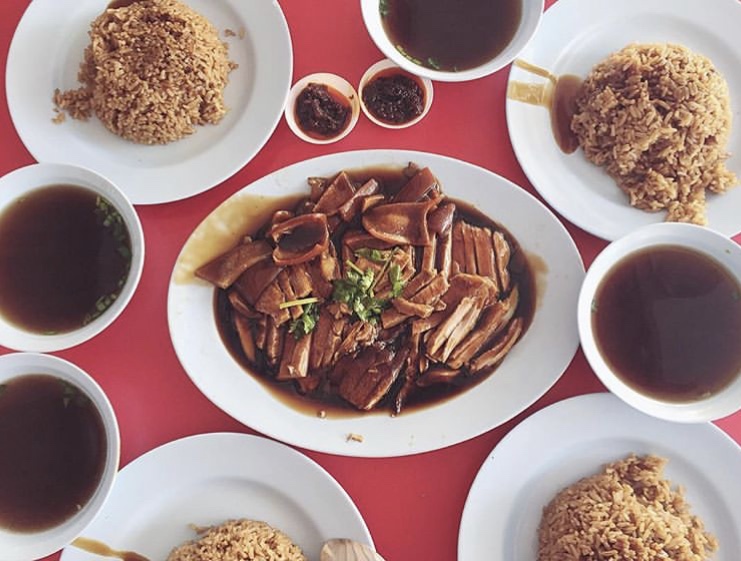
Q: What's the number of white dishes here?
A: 11